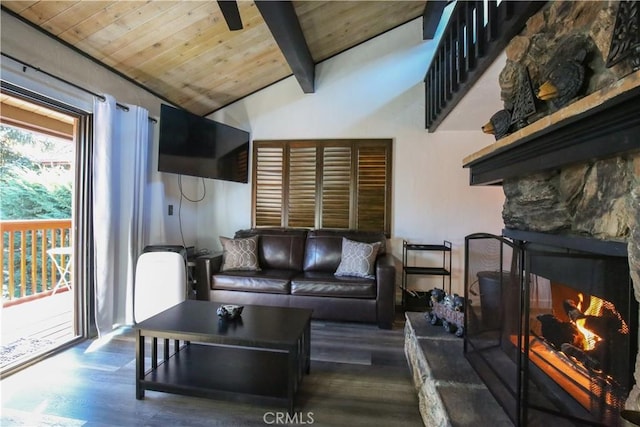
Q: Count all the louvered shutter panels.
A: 4